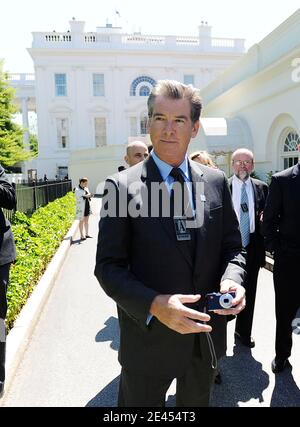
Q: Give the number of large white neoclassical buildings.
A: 1